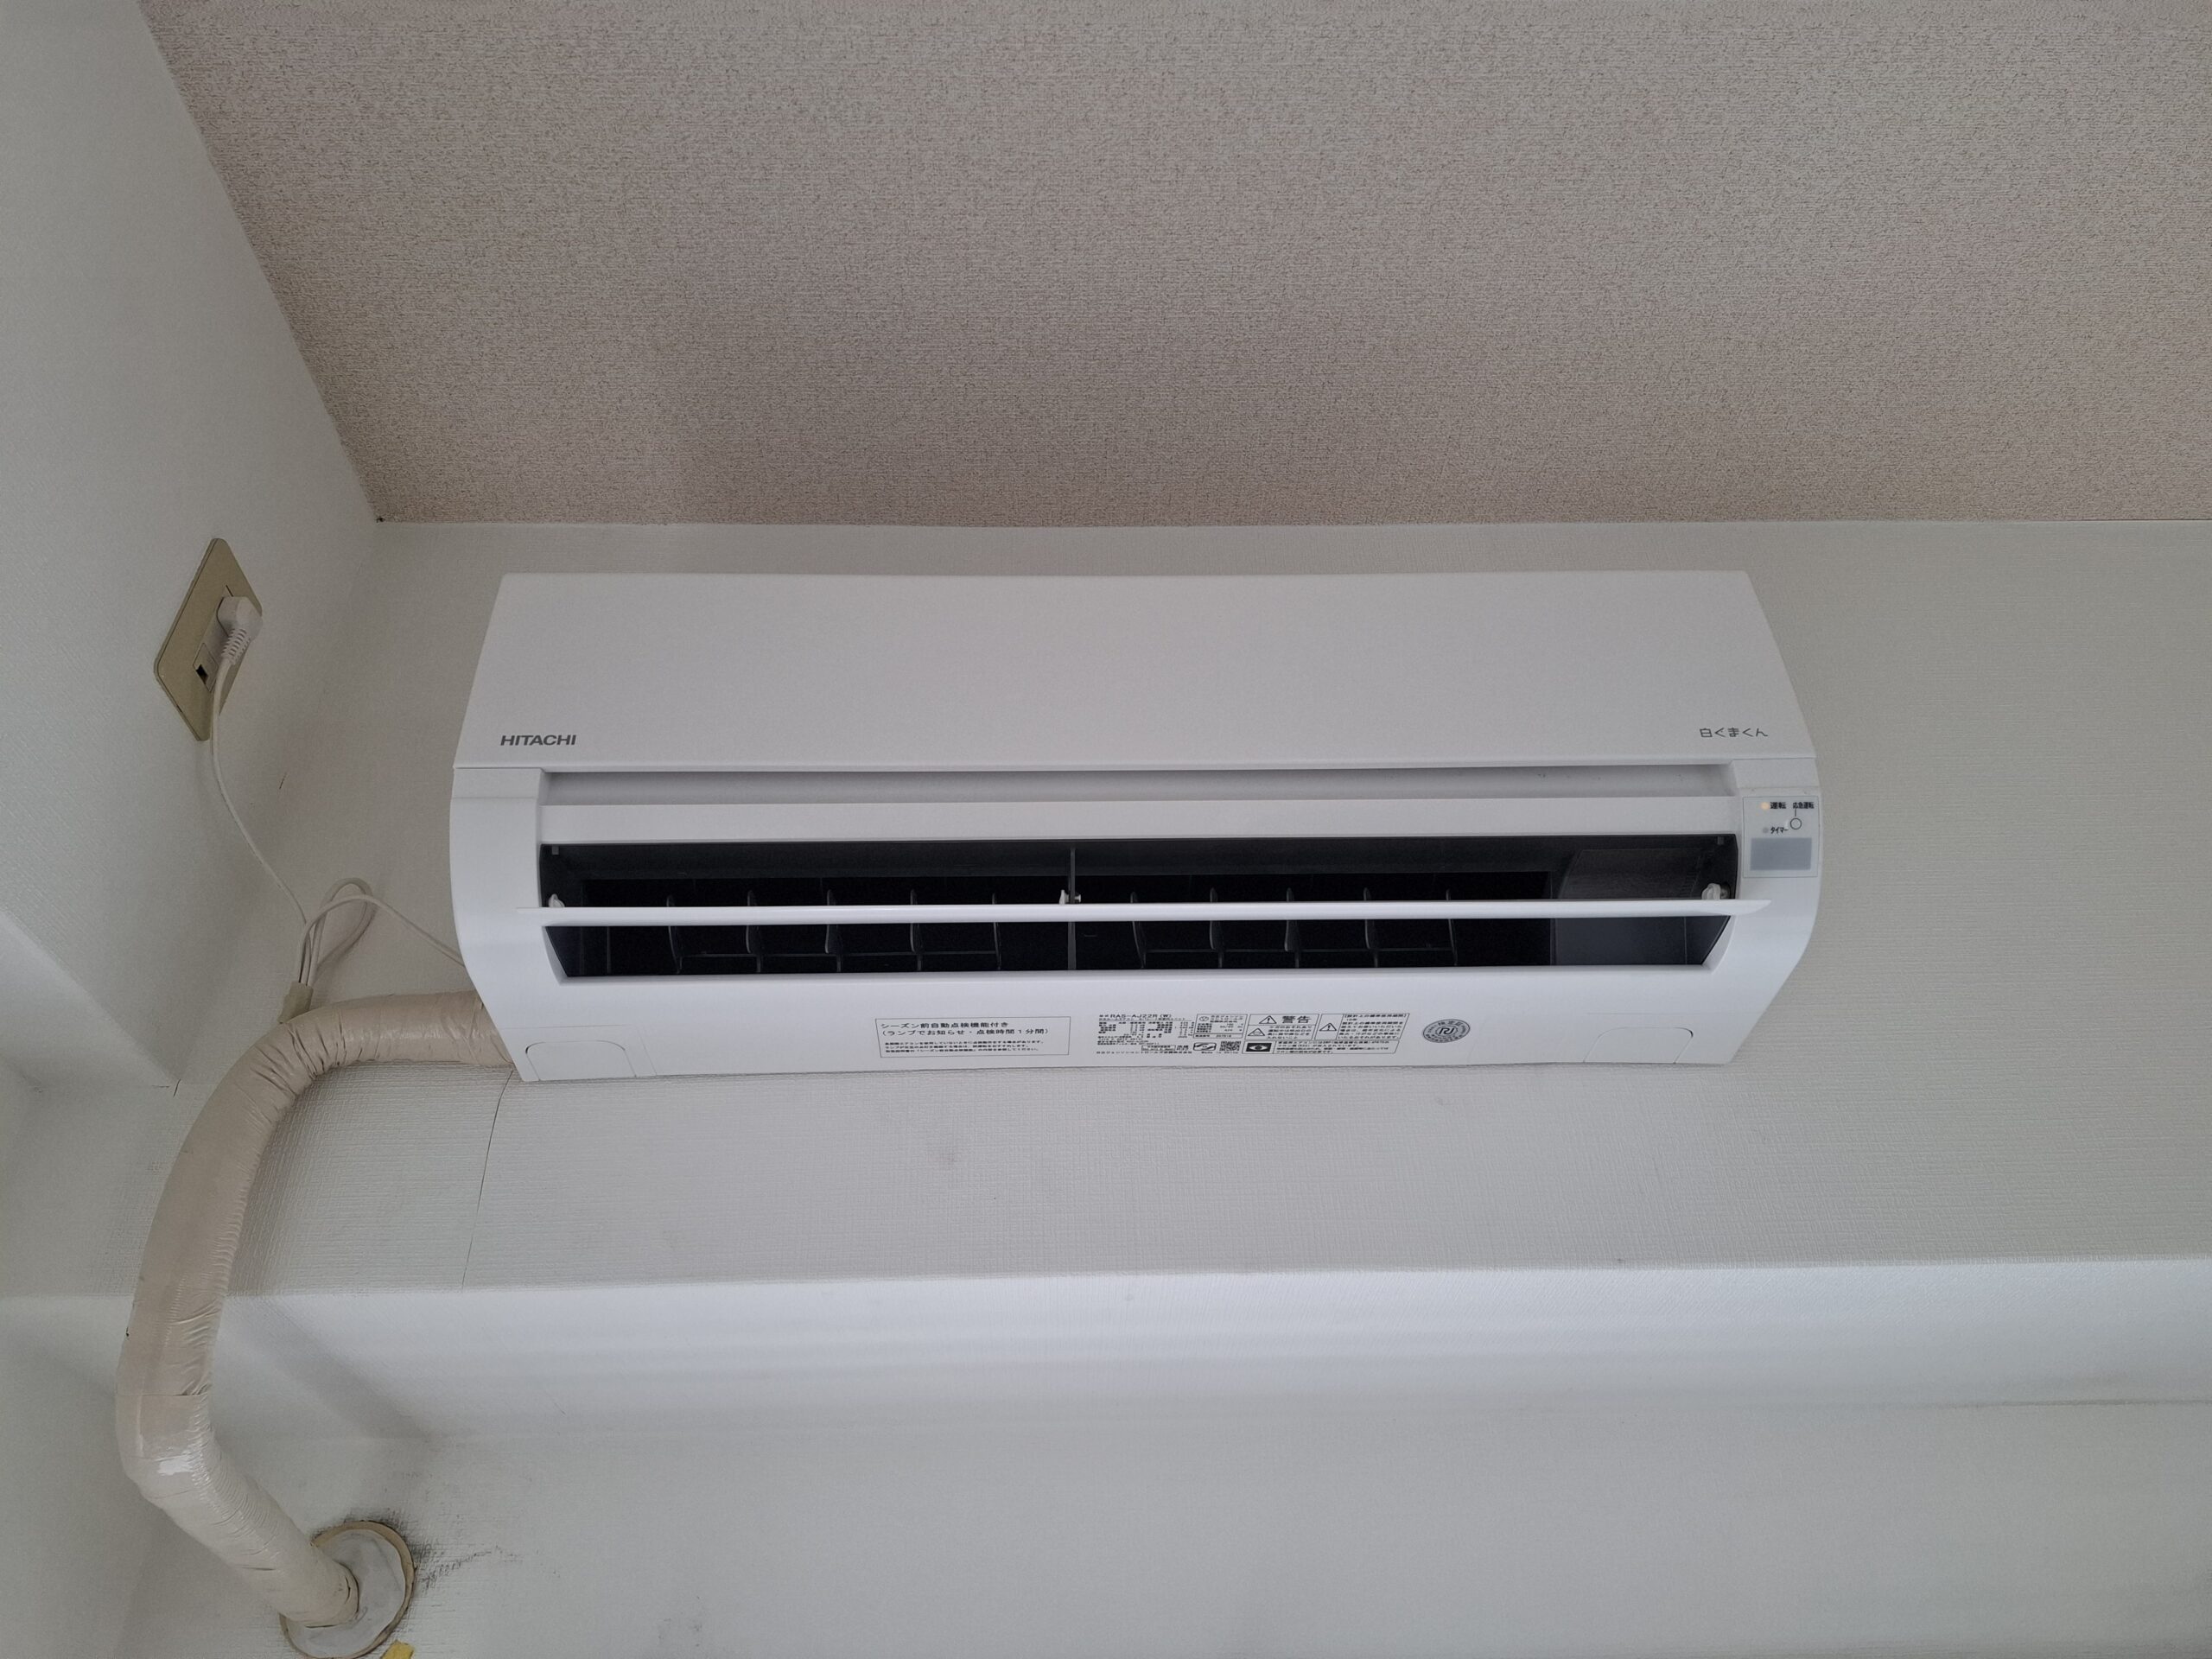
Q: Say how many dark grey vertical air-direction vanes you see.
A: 10